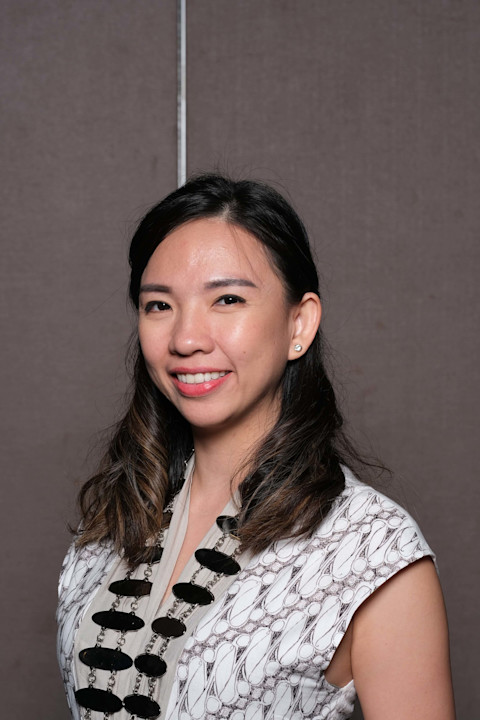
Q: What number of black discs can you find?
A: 11